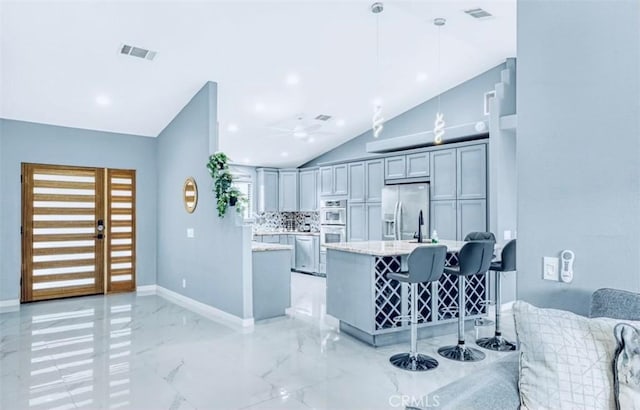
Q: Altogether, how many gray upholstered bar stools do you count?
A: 4